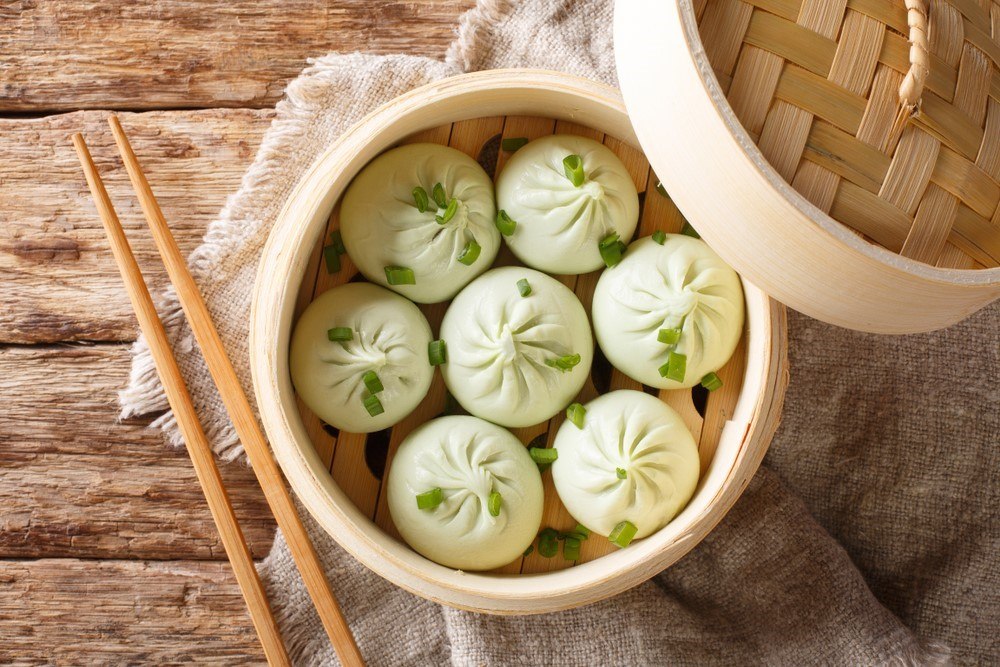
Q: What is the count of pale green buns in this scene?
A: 7